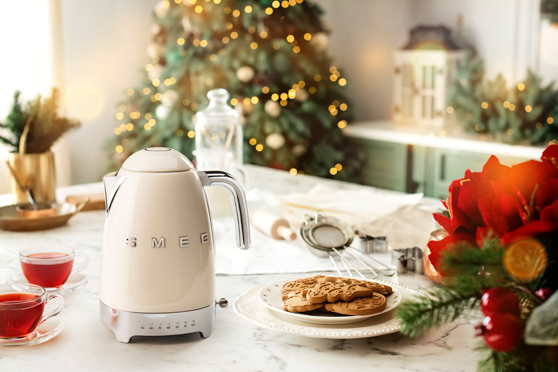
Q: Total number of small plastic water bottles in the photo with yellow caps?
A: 0